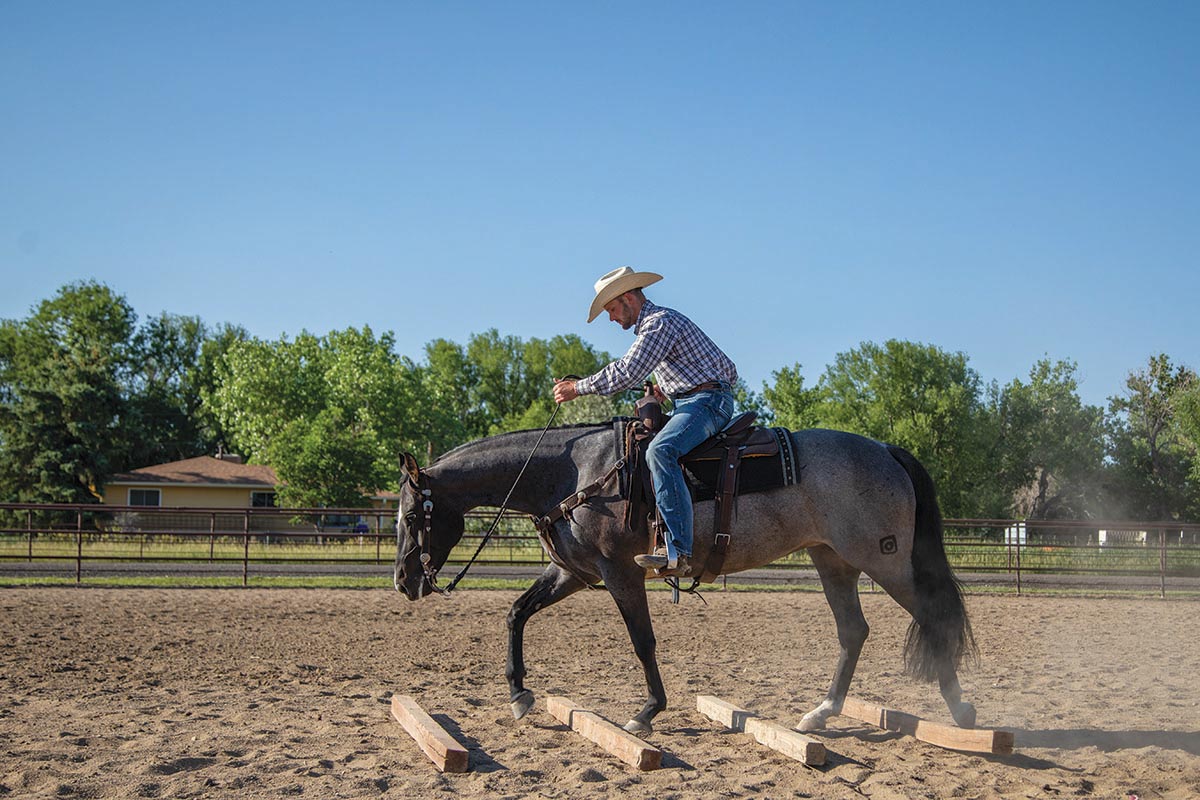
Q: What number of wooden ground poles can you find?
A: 4